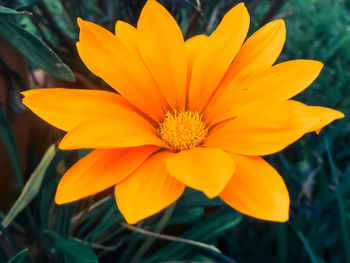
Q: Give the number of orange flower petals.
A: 14